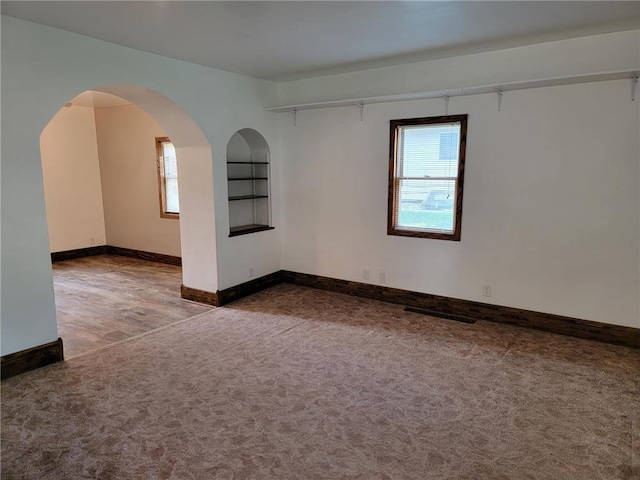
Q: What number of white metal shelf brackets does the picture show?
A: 5